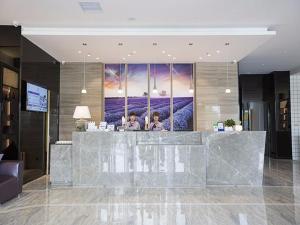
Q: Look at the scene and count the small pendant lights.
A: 5